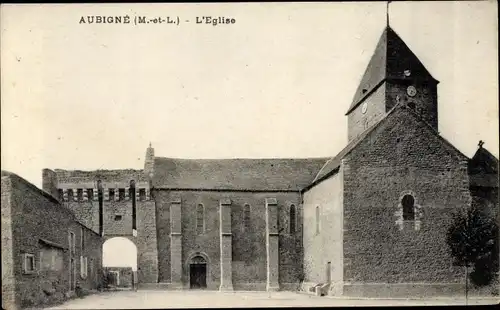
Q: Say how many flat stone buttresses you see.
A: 3